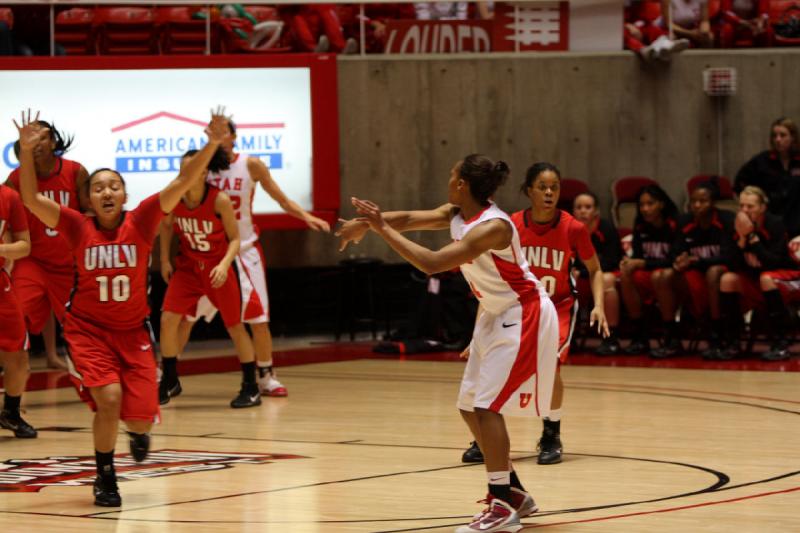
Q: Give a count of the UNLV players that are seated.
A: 4